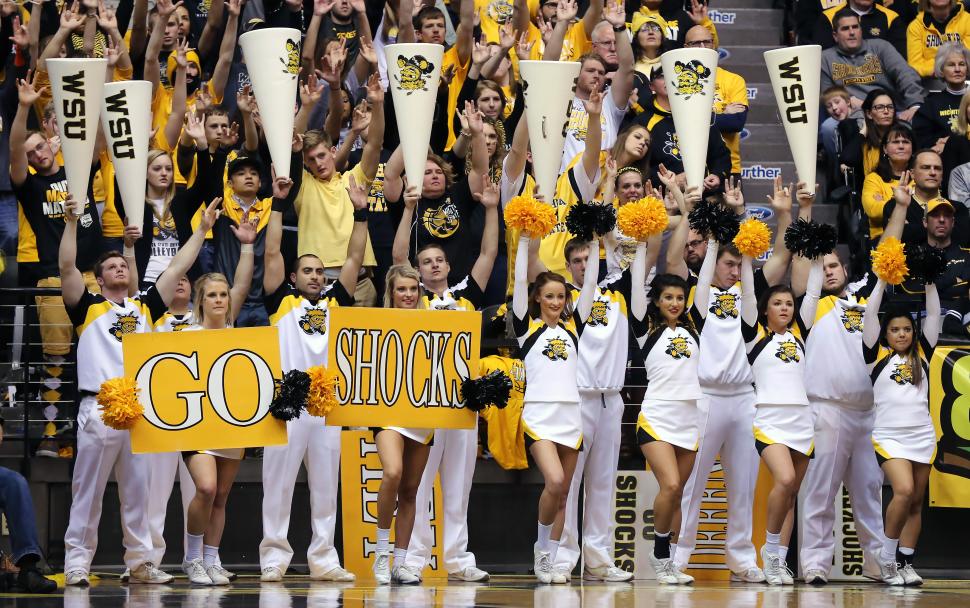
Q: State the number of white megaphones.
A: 7